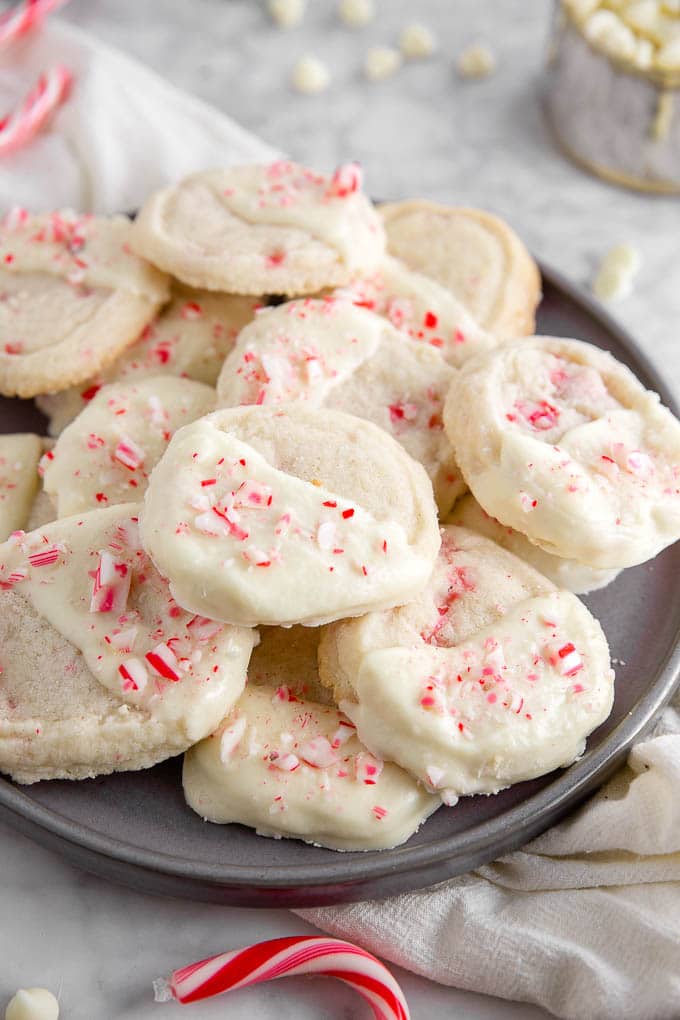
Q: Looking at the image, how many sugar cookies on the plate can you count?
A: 14